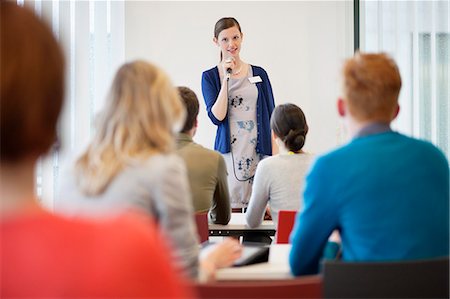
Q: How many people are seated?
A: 5